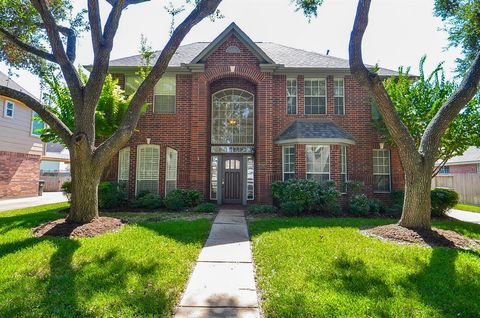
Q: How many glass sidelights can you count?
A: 2